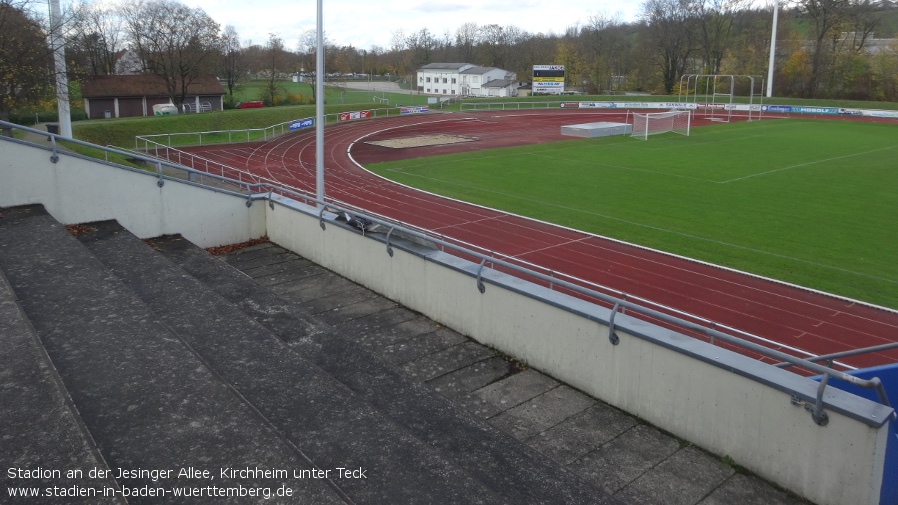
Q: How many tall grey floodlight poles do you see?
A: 3